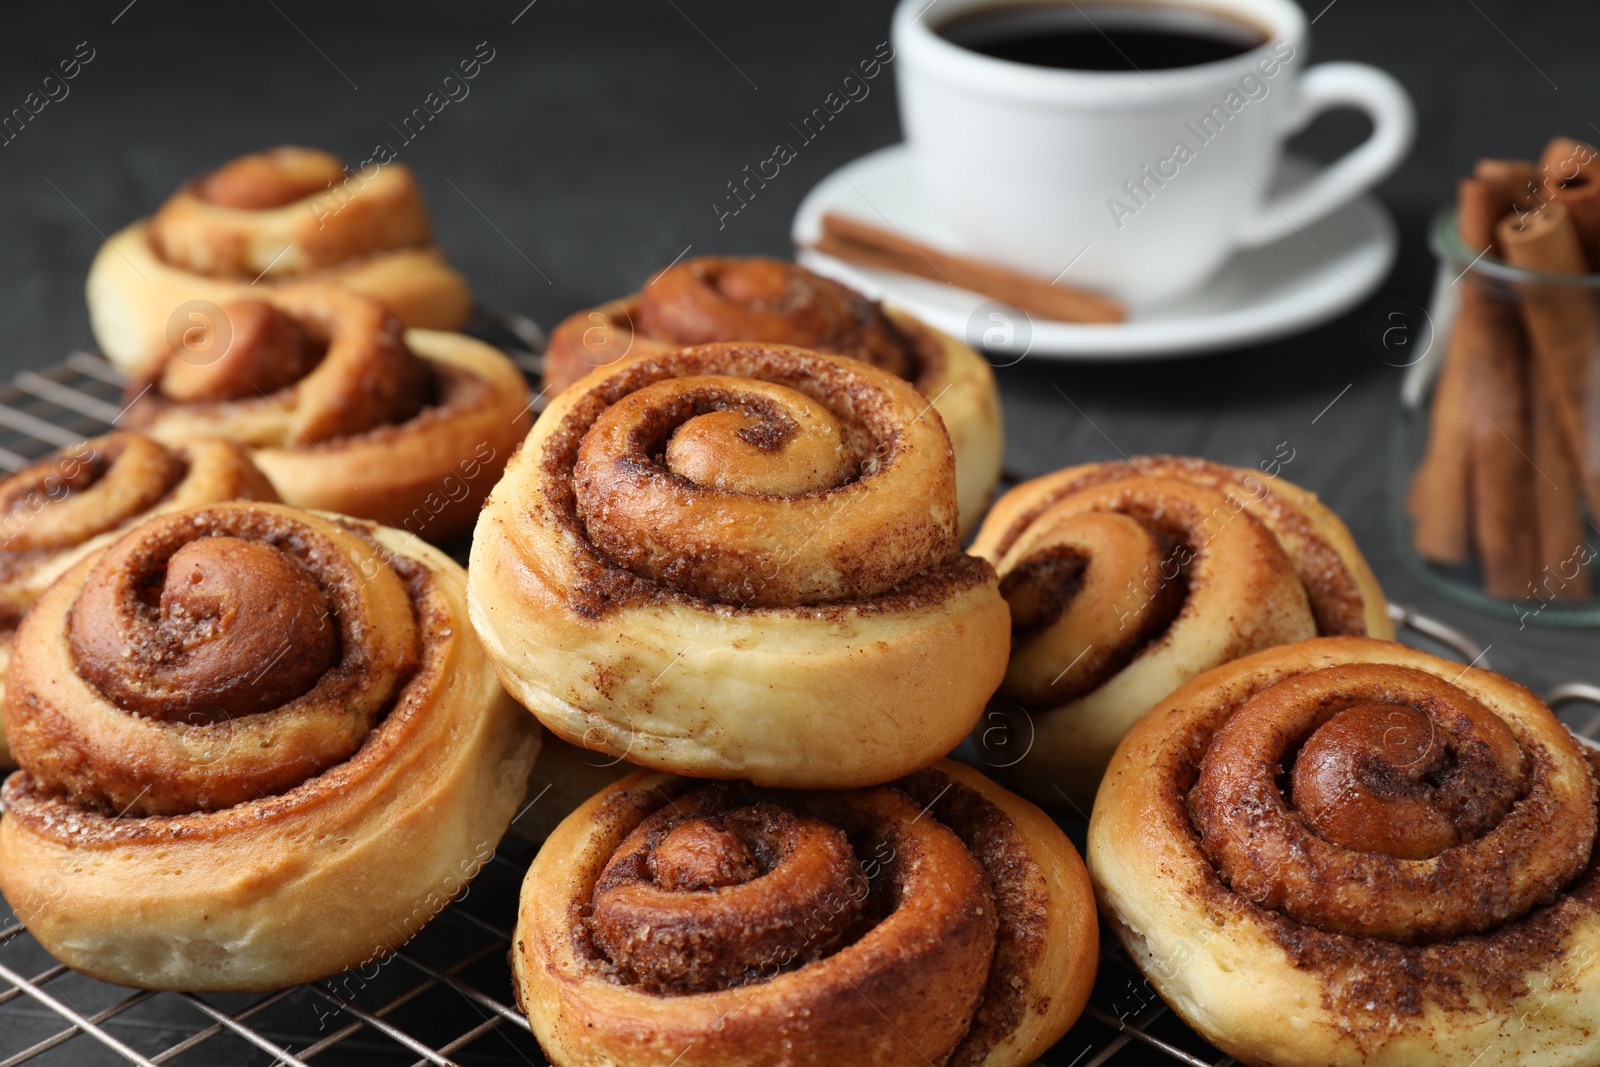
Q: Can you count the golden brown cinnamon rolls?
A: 9